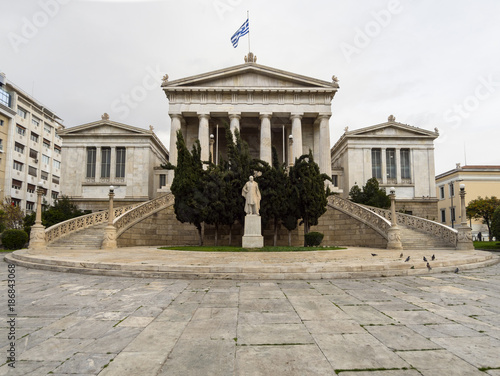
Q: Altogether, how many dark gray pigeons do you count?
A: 7